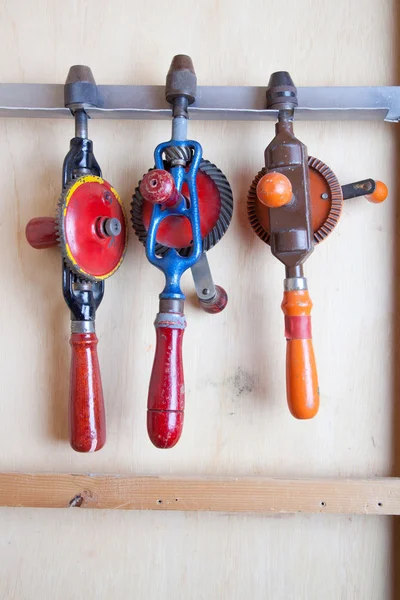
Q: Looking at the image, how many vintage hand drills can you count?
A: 3